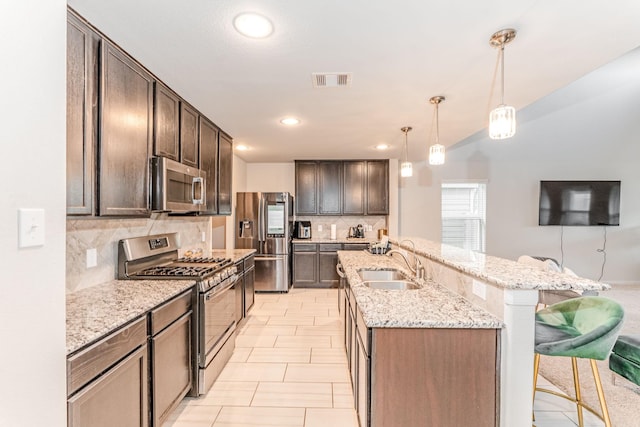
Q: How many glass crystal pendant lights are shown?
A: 3